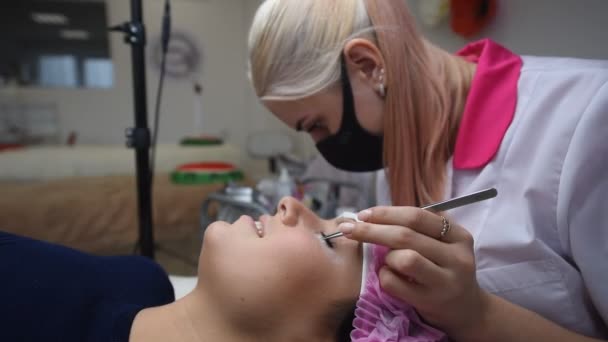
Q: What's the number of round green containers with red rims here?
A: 2